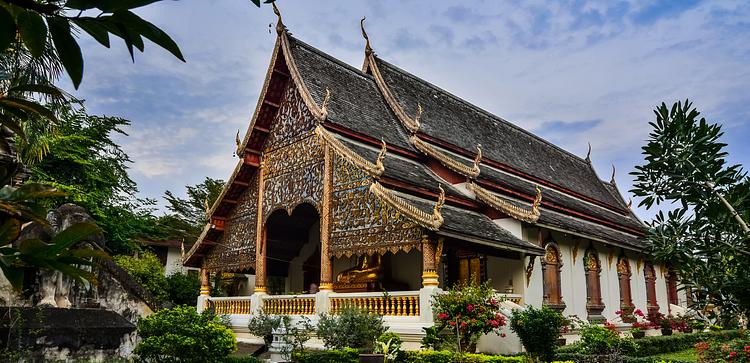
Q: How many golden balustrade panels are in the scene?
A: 3